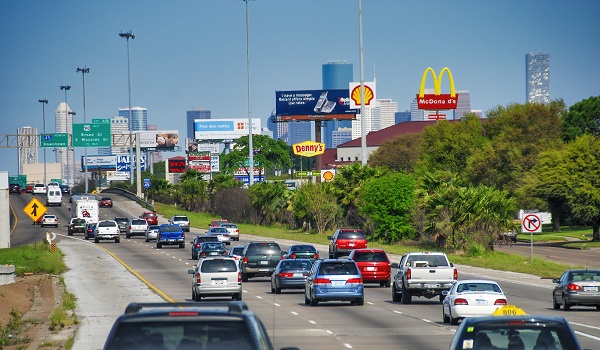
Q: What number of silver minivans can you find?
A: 1